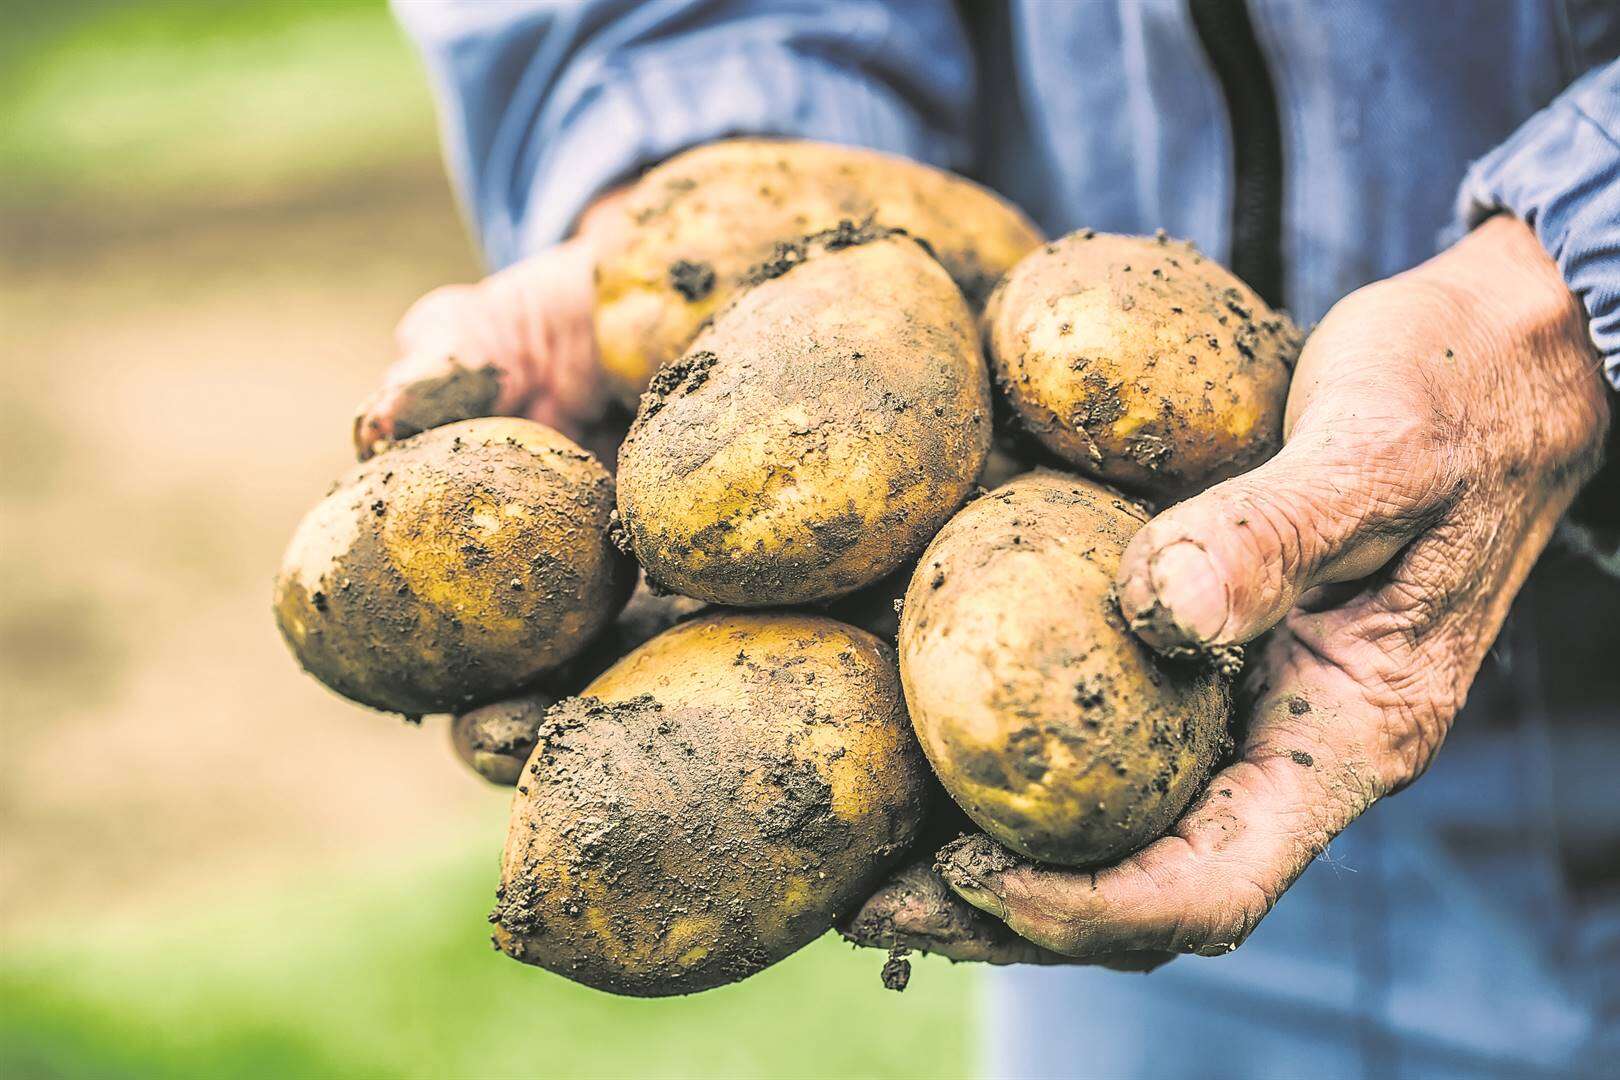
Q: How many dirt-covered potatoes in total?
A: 6